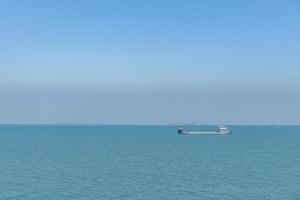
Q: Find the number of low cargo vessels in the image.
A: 1